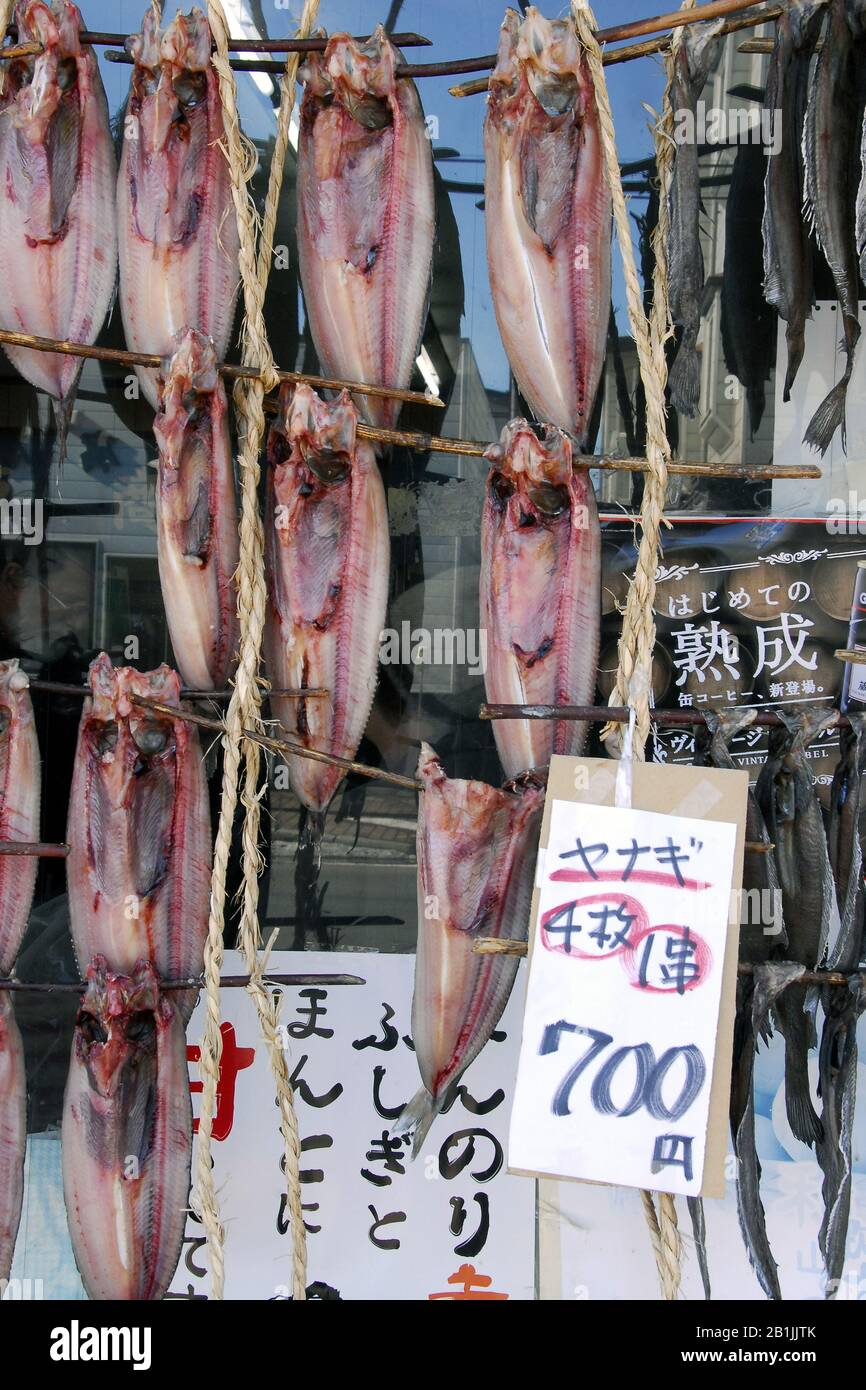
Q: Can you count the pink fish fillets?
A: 12